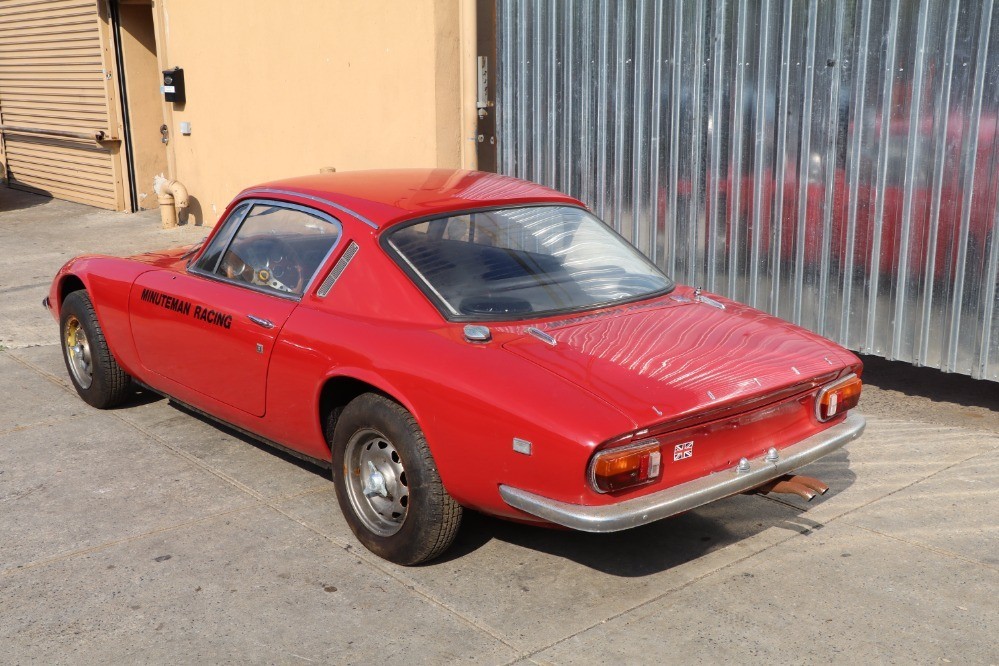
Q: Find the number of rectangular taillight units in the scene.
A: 2